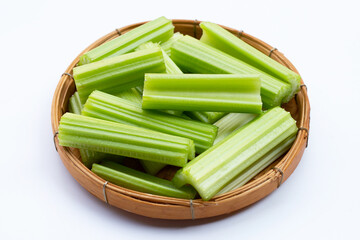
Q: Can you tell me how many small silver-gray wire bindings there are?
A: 11